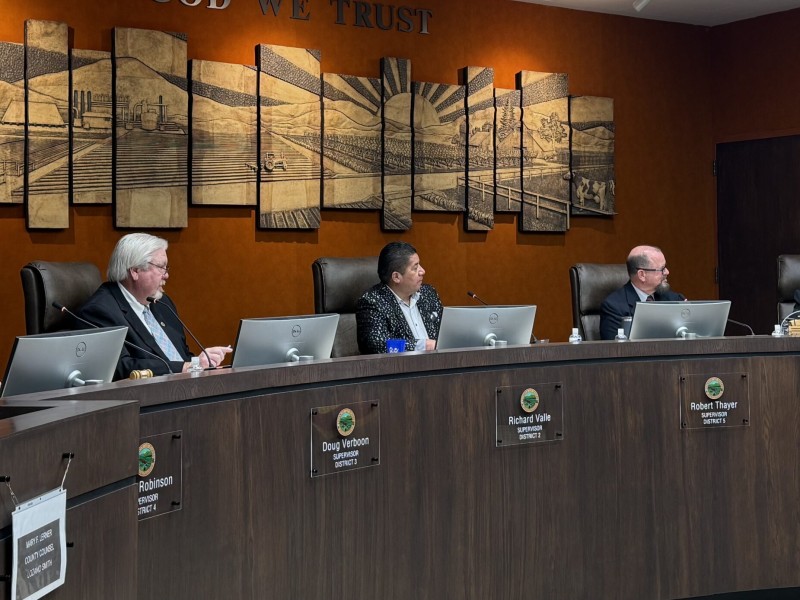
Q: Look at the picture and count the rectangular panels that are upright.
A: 13